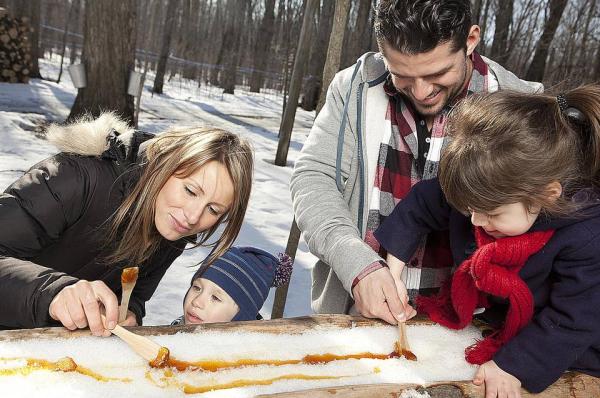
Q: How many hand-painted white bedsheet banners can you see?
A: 0